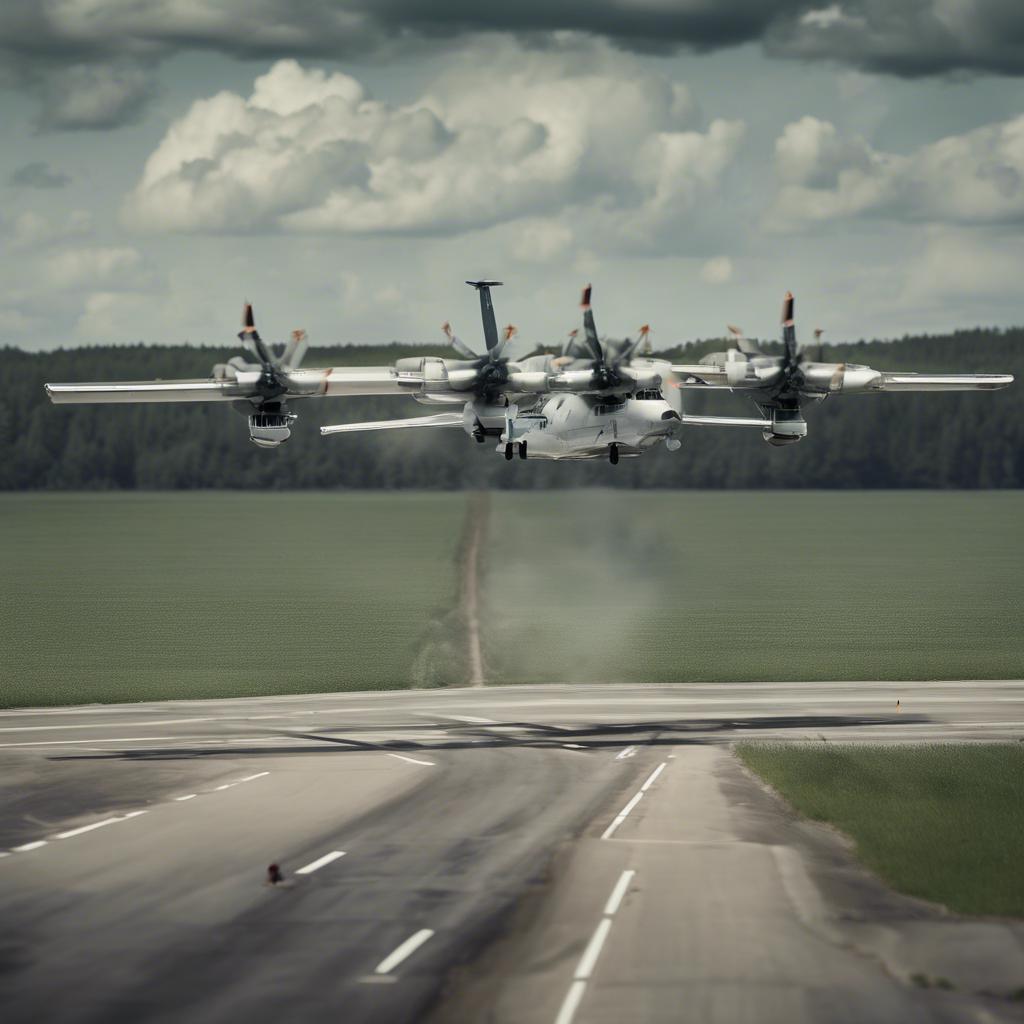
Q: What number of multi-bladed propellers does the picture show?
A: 4